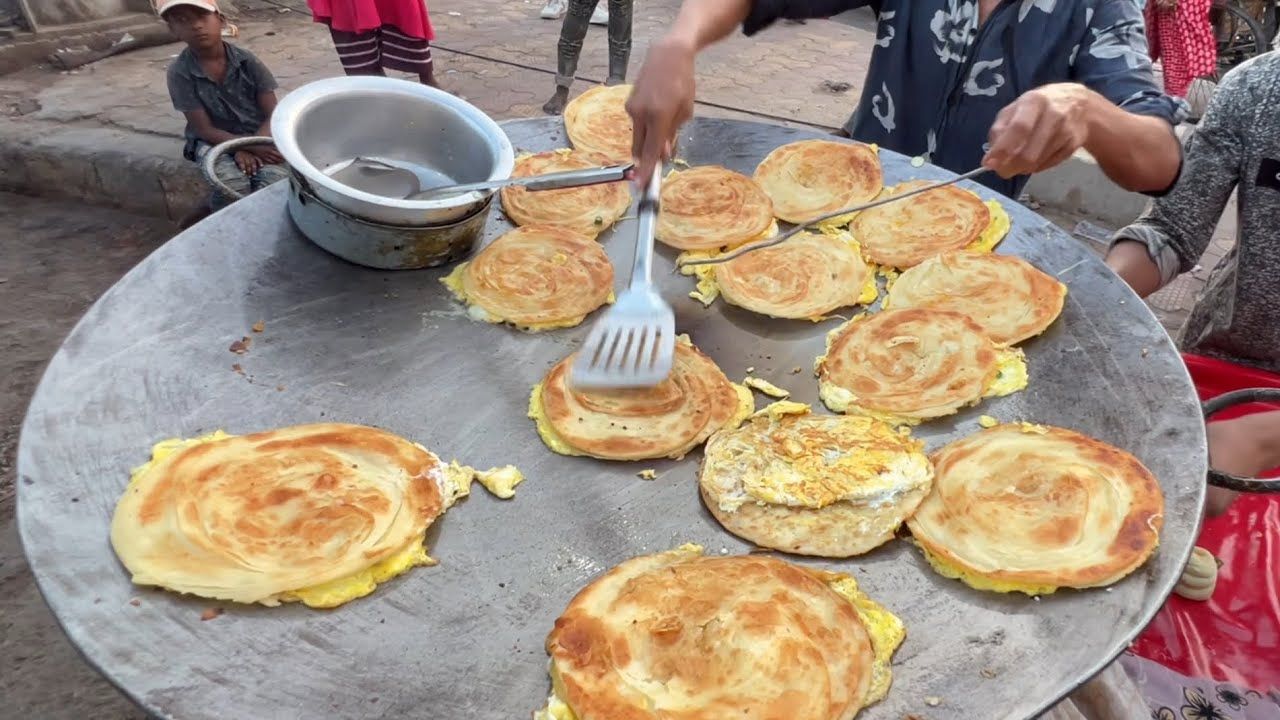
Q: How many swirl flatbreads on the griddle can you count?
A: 14